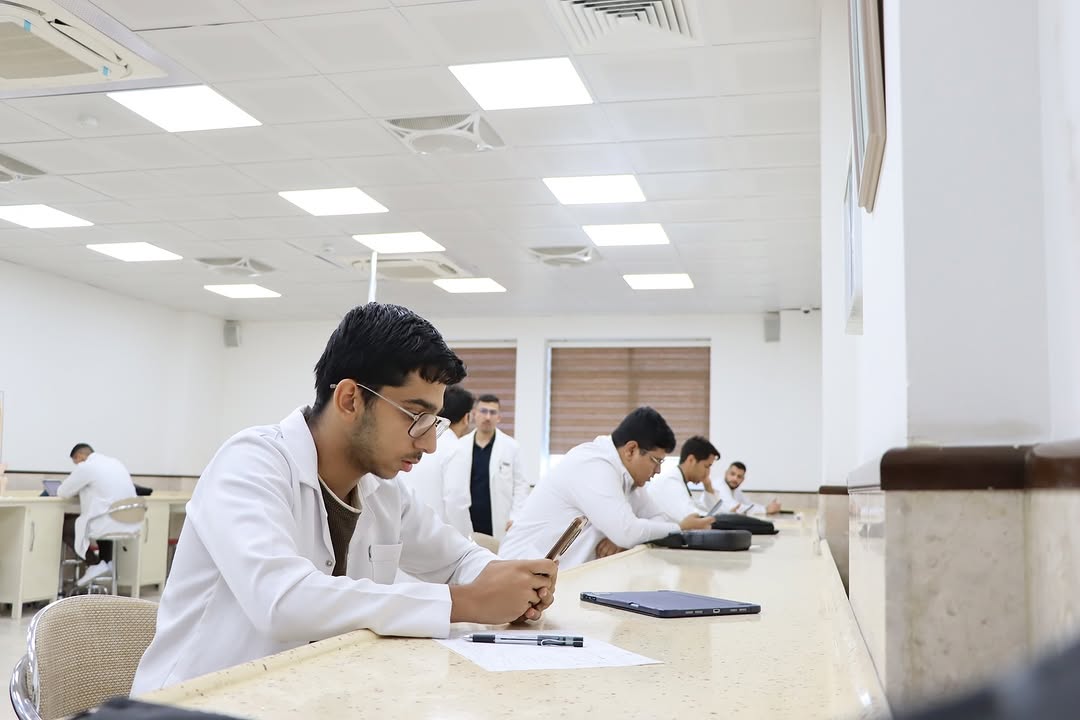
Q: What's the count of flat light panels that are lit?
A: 11